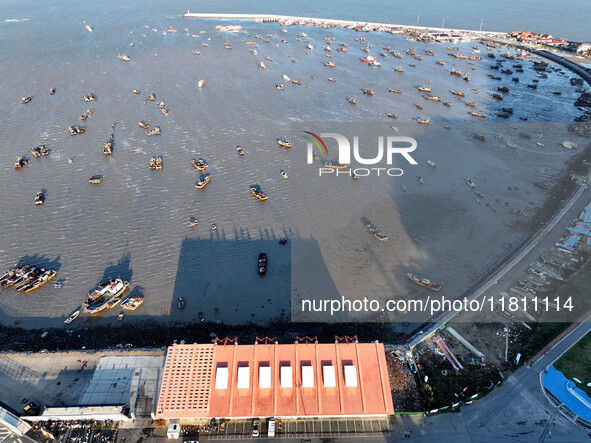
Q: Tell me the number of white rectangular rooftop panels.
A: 7